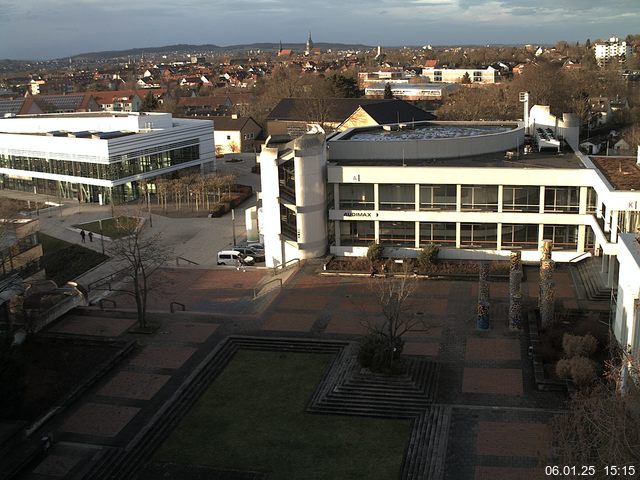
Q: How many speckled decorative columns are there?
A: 3